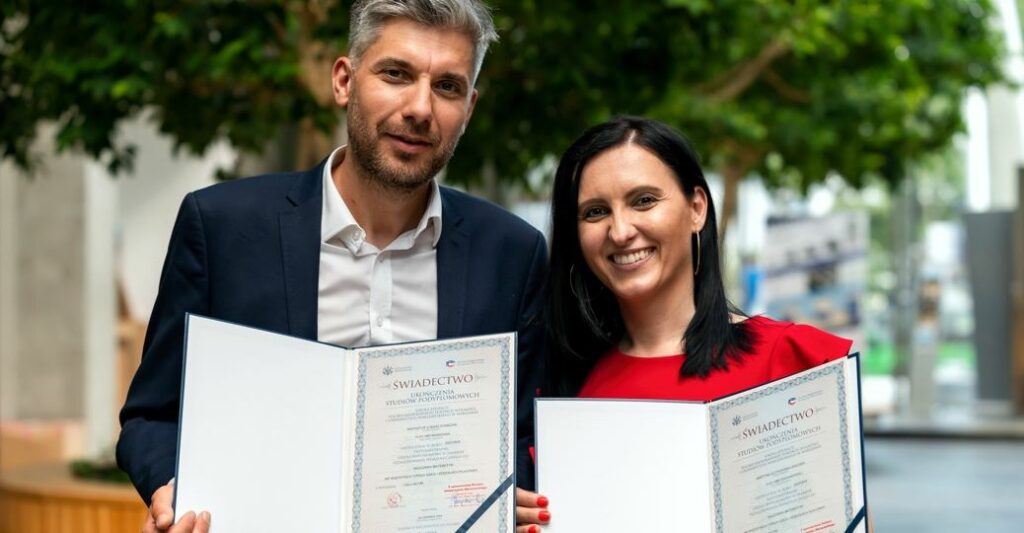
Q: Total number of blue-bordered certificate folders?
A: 2